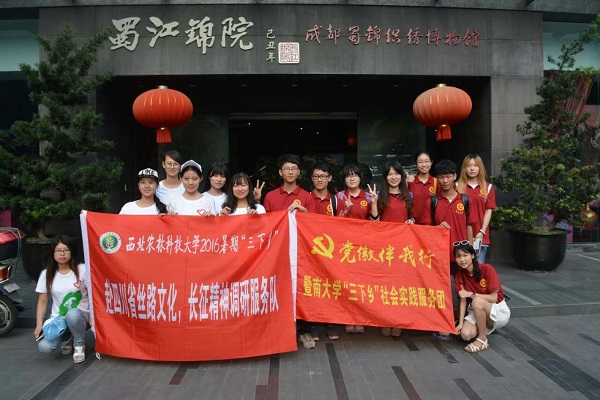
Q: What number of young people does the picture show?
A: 14